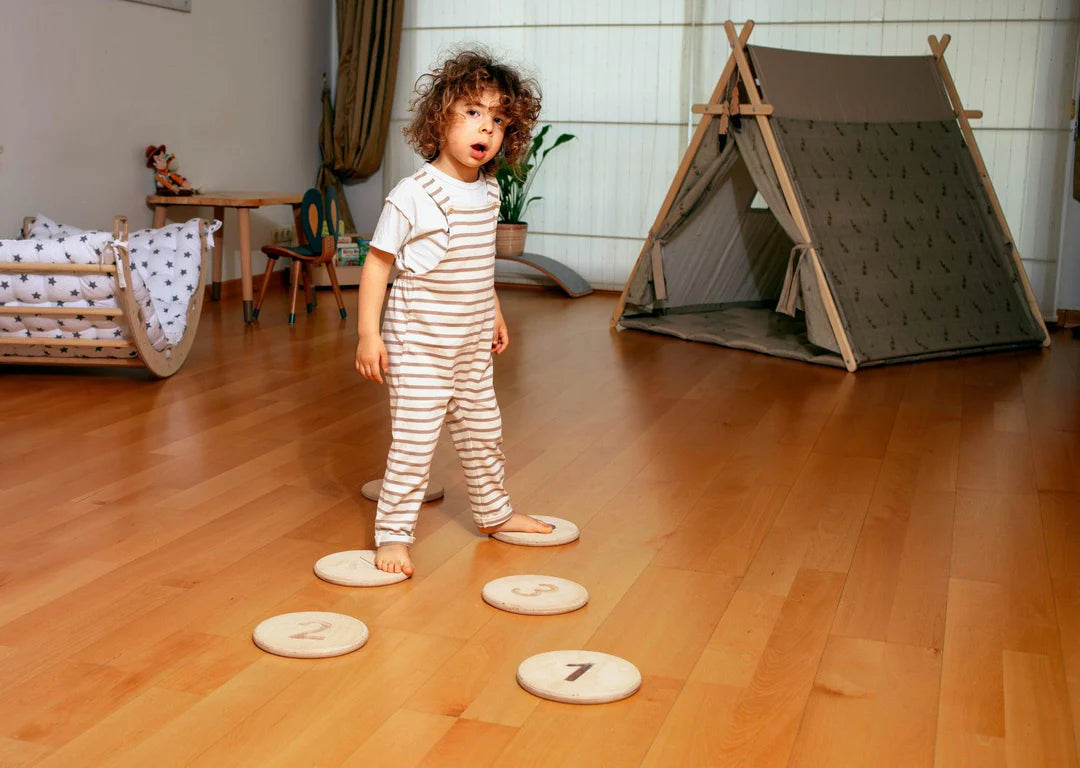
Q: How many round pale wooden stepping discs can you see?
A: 6